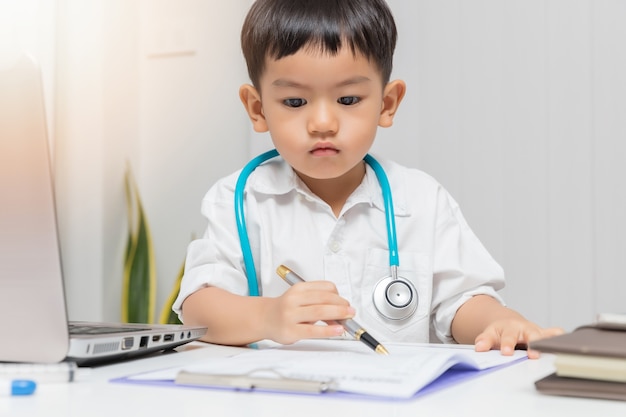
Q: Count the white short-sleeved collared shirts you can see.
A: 1